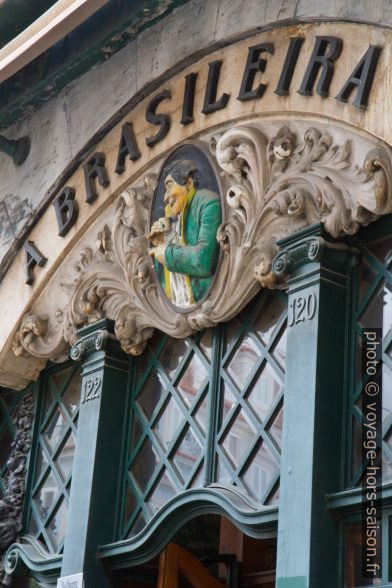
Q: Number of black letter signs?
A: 11